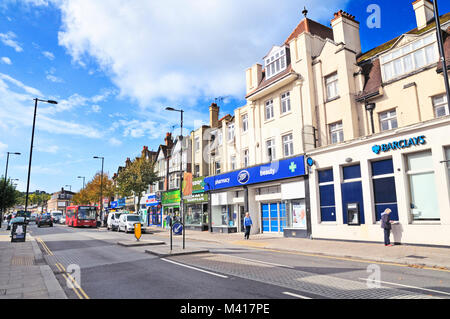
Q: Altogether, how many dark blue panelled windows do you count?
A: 3